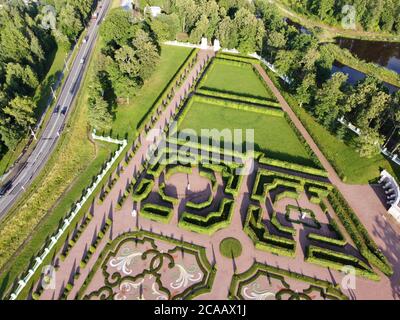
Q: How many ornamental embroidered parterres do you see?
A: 2